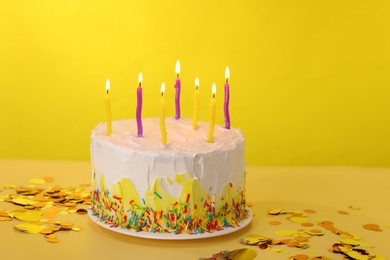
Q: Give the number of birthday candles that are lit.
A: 7